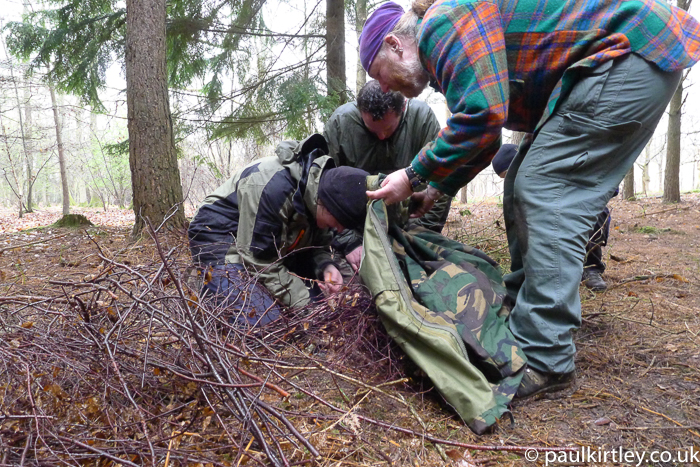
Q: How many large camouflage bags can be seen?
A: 1